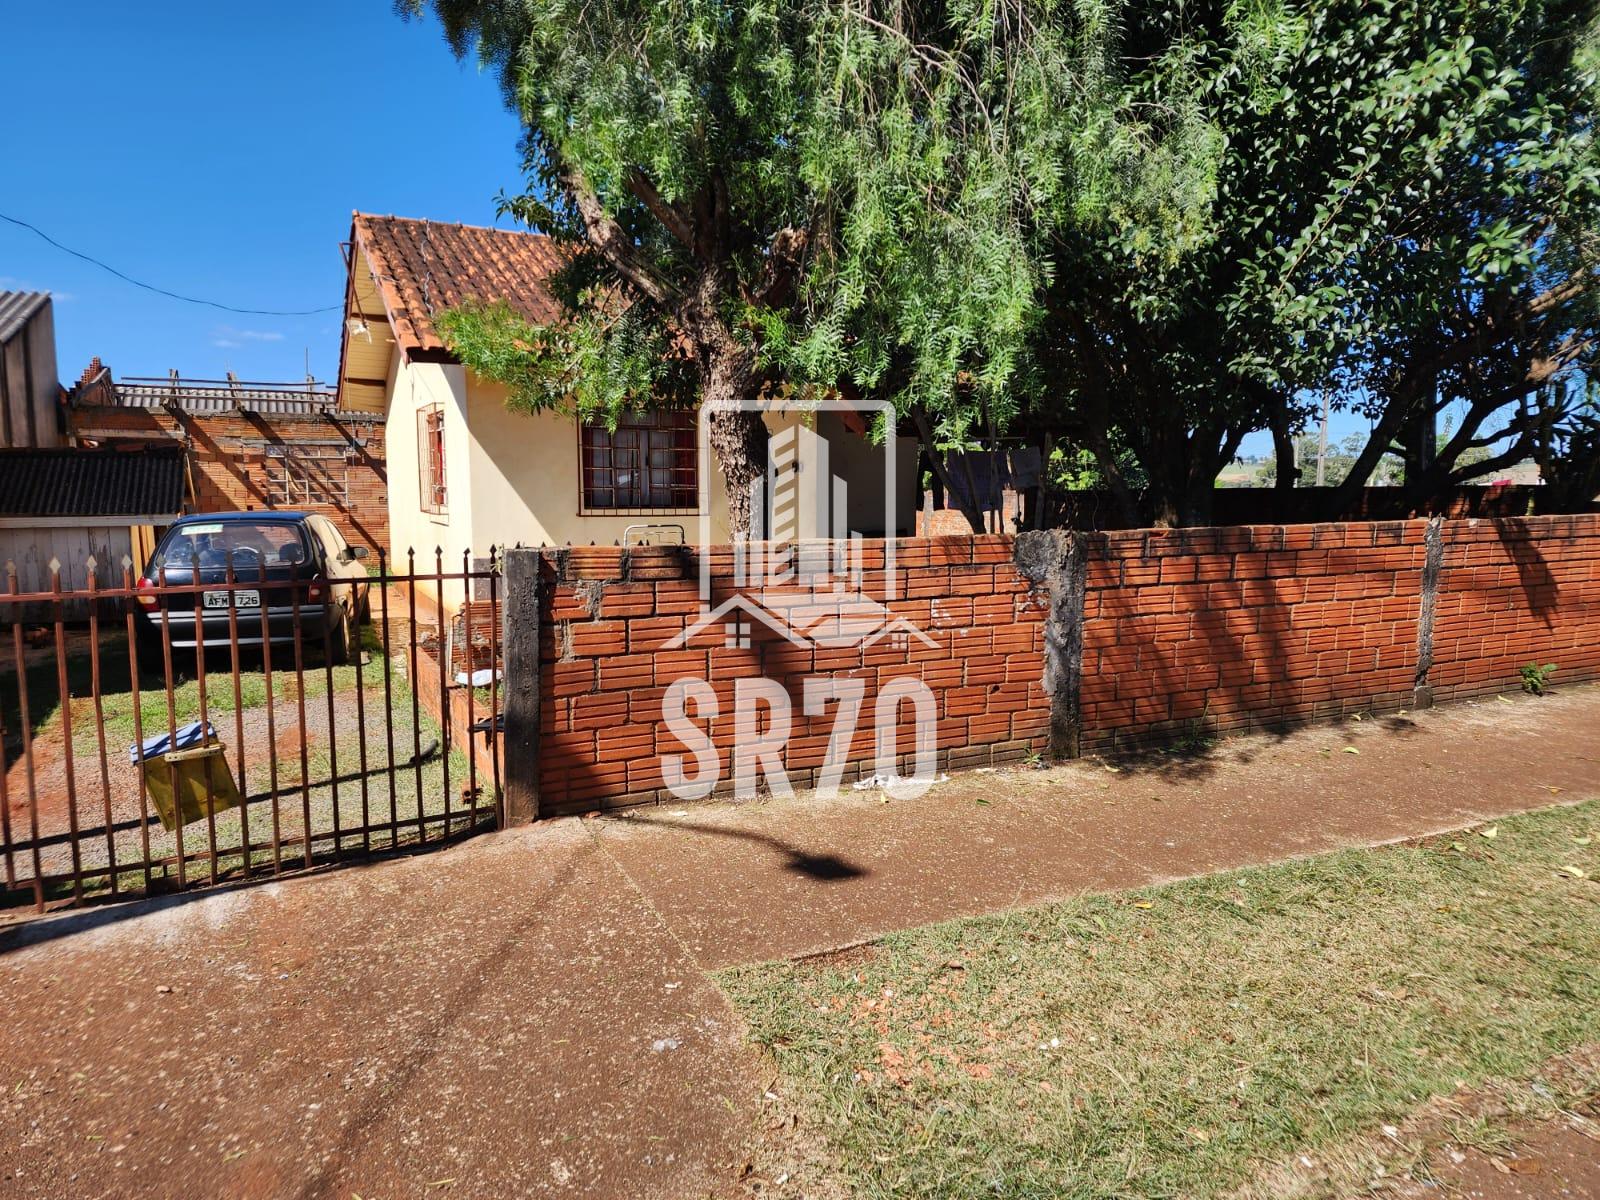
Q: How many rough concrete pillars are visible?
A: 3